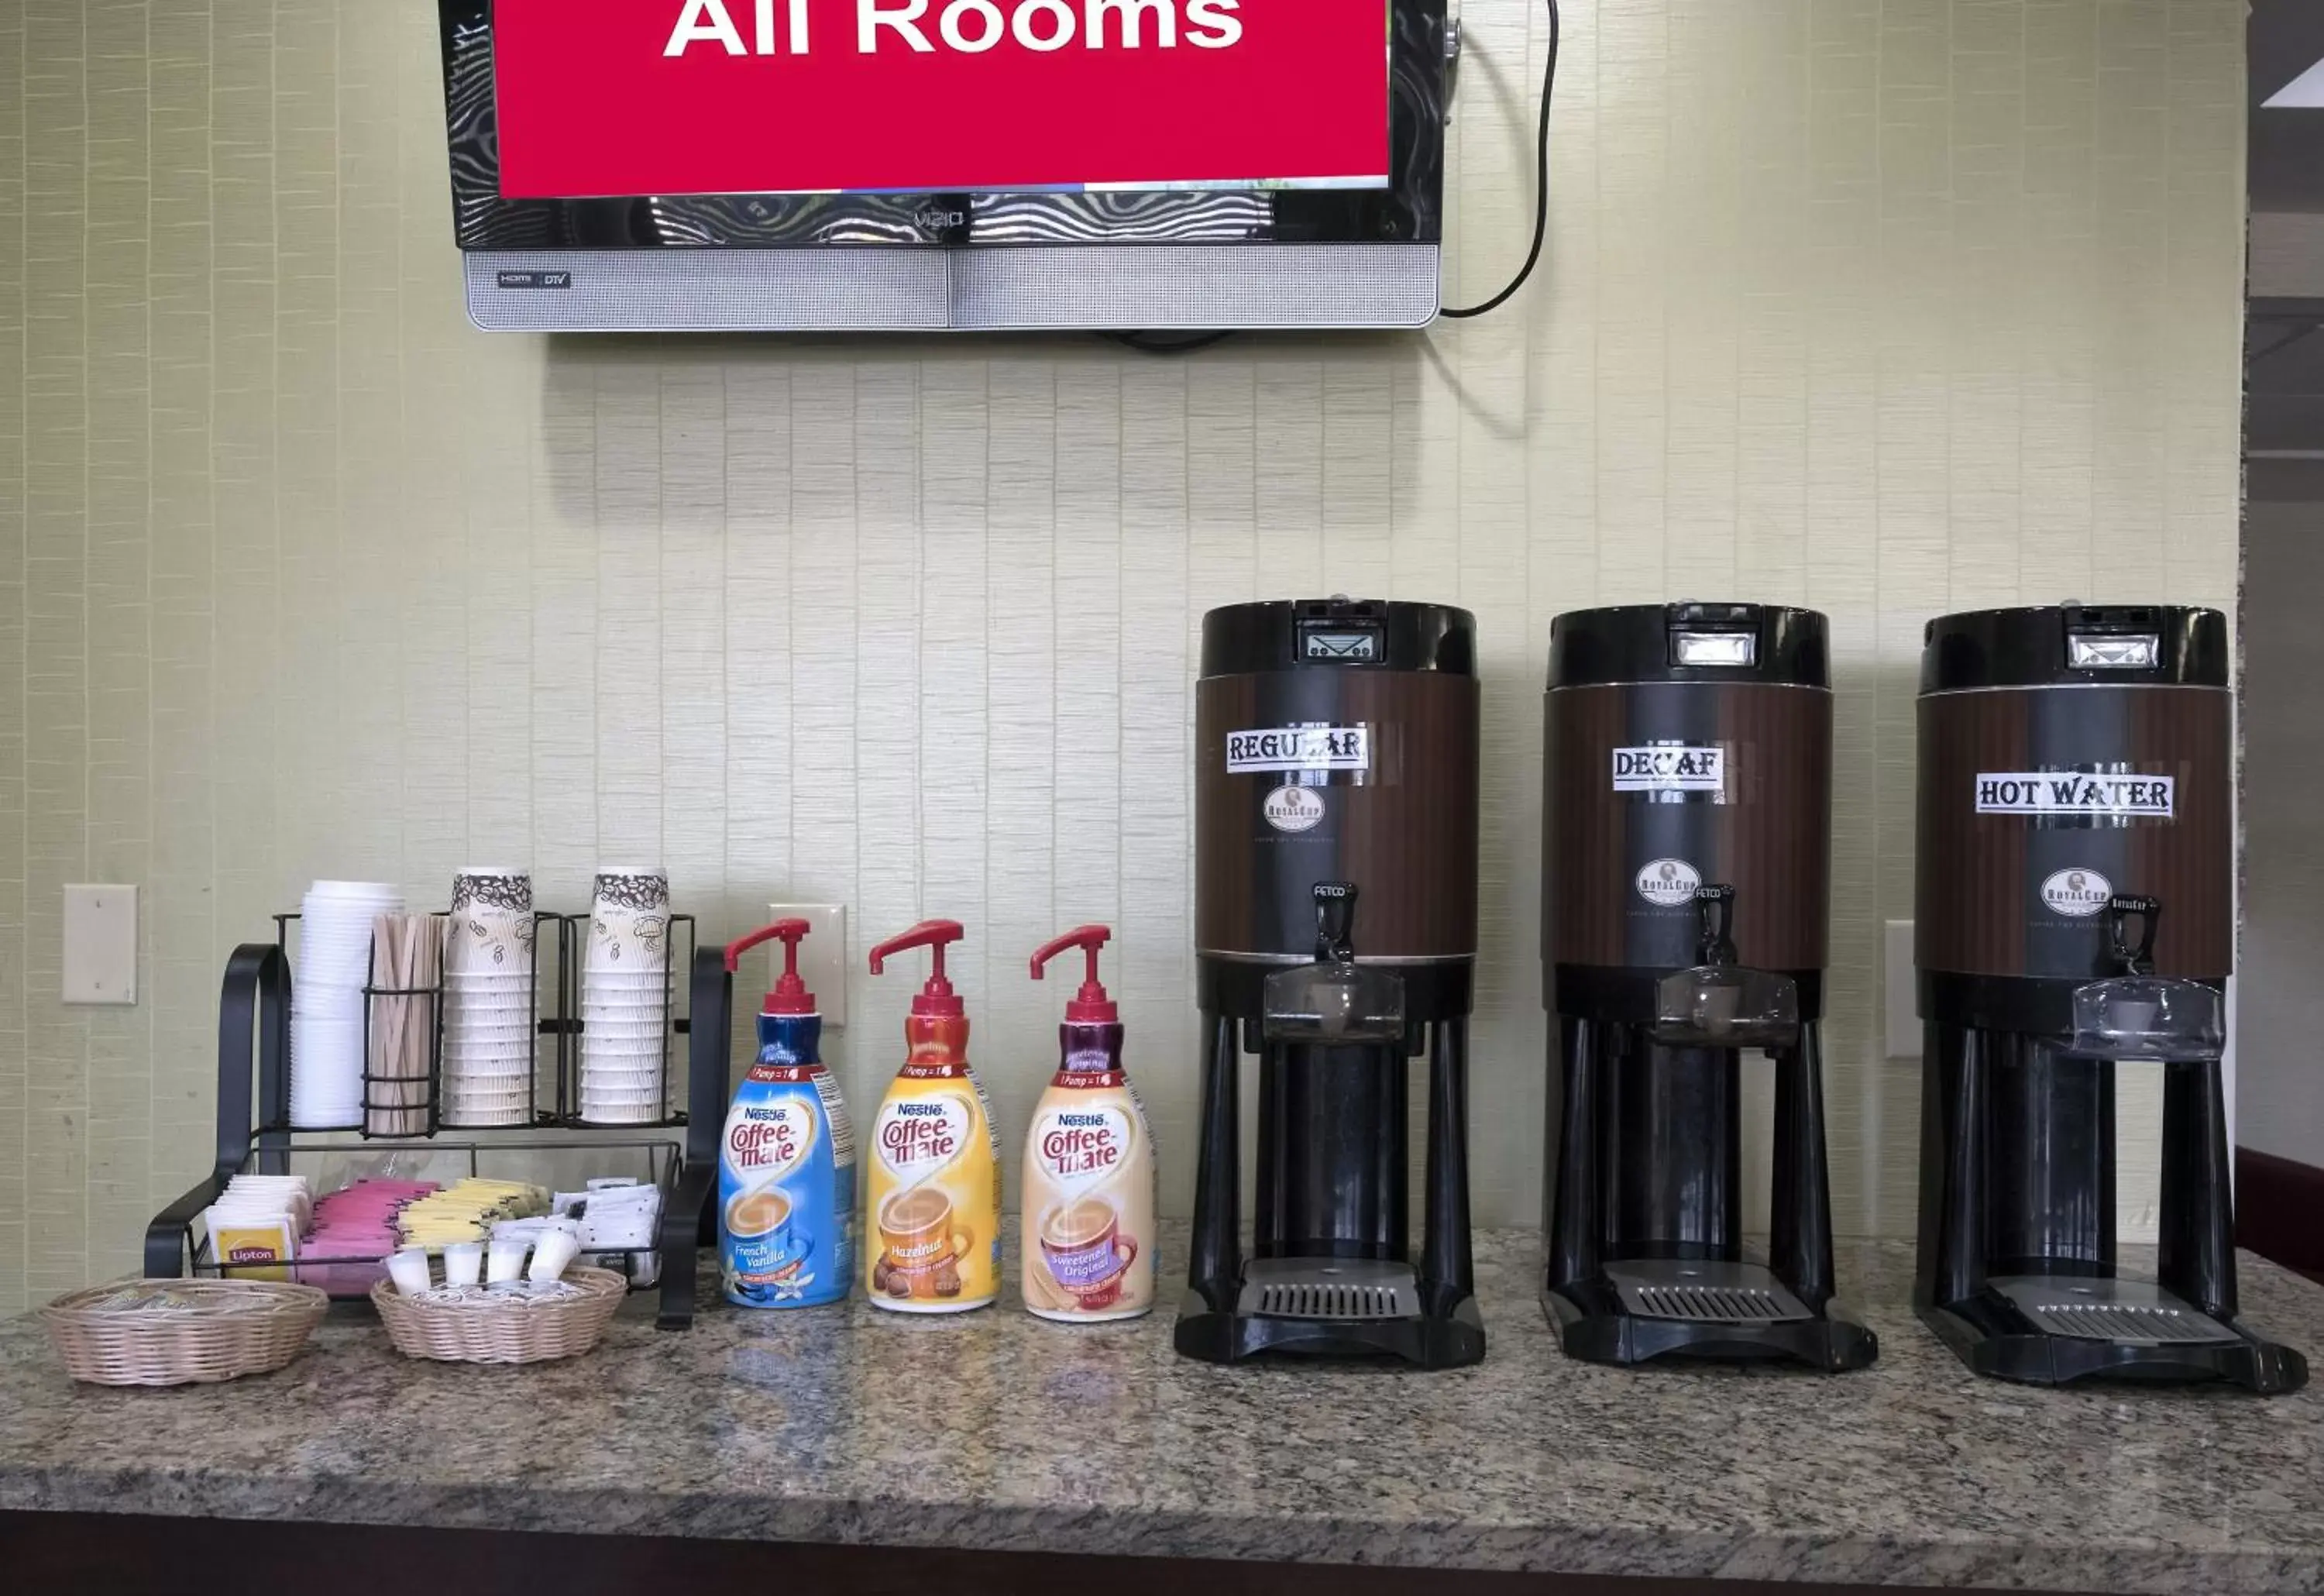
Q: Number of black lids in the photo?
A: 3